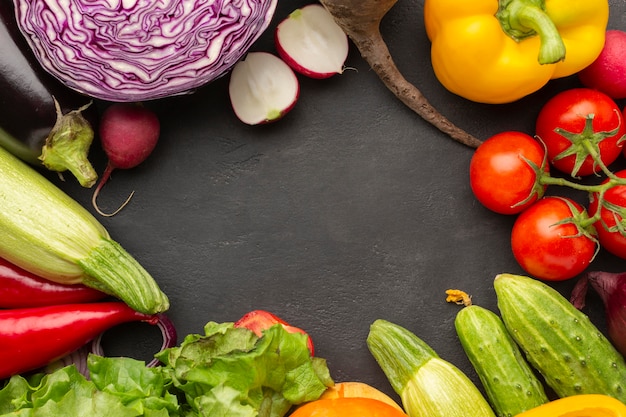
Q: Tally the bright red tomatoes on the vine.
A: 4